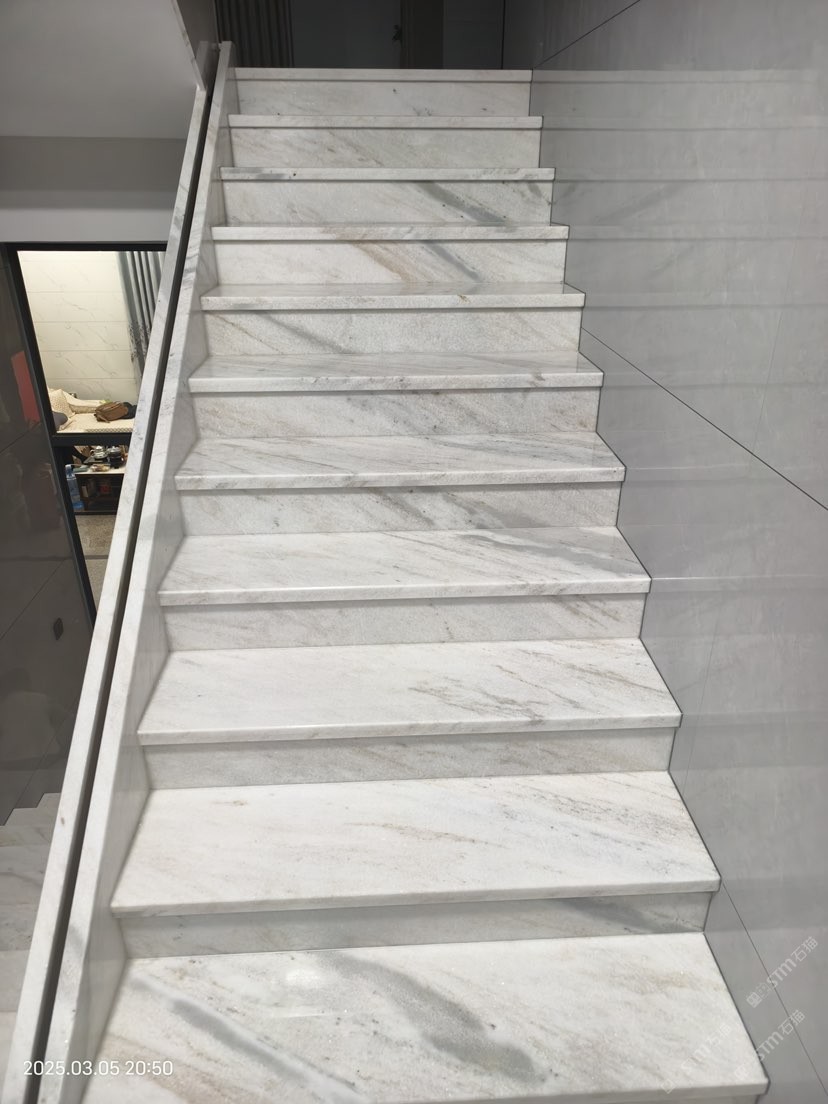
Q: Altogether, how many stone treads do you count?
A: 11